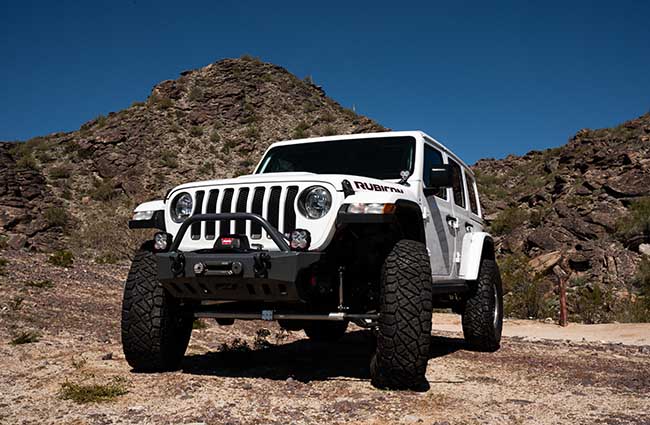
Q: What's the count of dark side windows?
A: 3